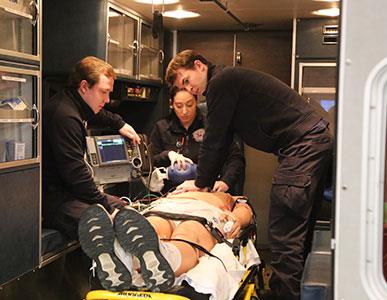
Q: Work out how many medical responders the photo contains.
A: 3